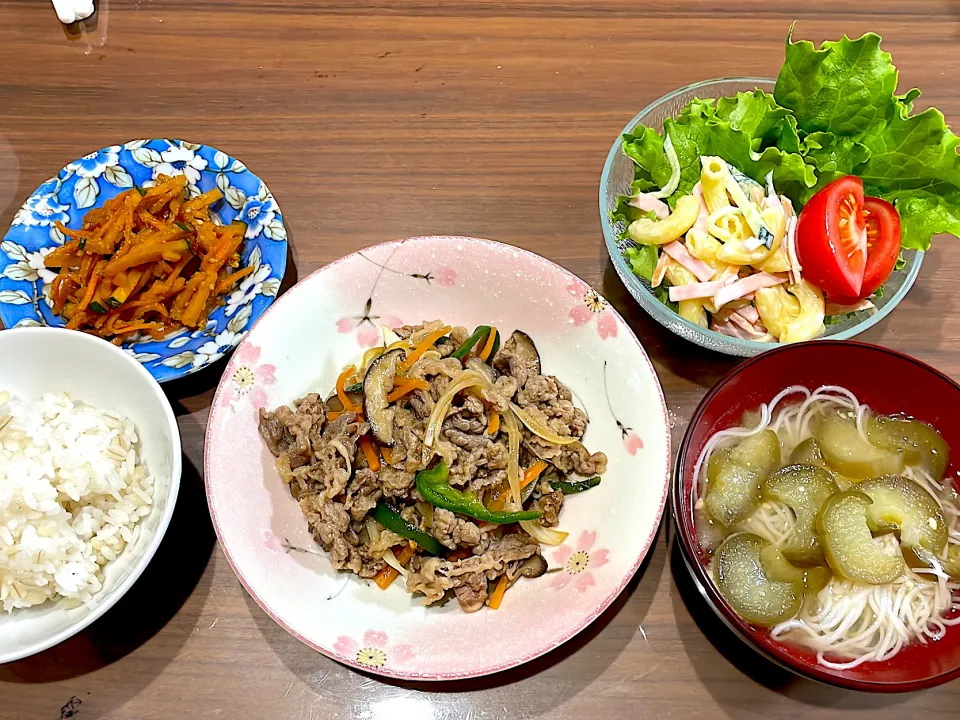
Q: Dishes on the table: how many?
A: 5